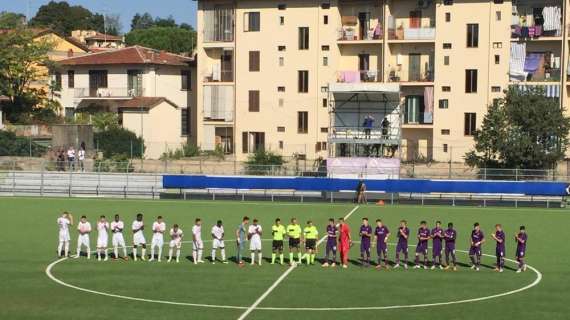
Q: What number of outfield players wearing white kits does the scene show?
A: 10